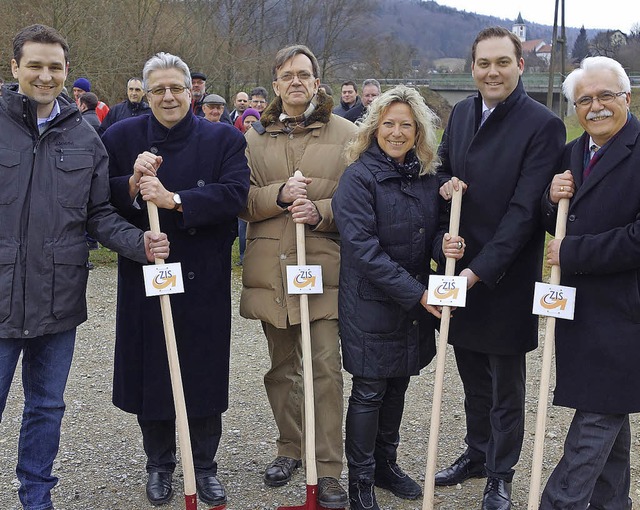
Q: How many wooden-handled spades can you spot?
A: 4